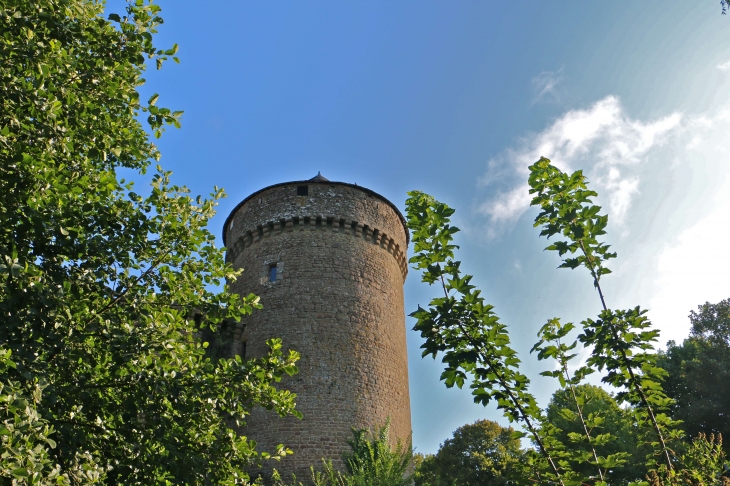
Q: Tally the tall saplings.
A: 3